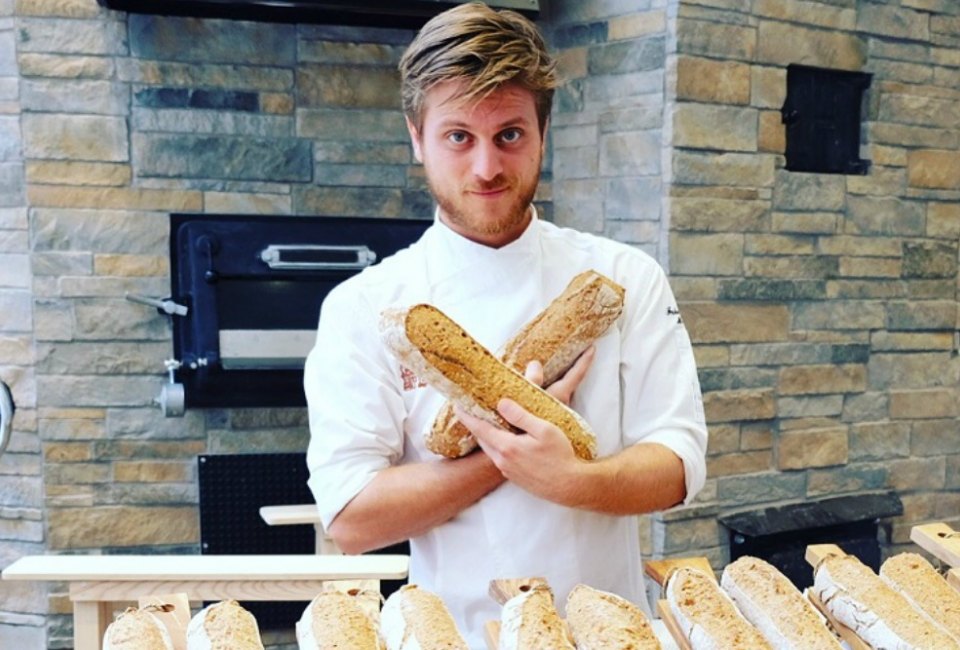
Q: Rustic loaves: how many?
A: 12